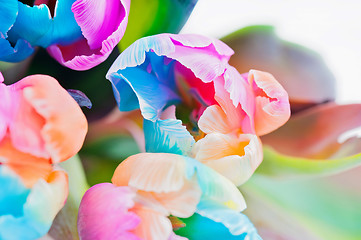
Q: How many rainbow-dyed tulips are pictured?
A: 4